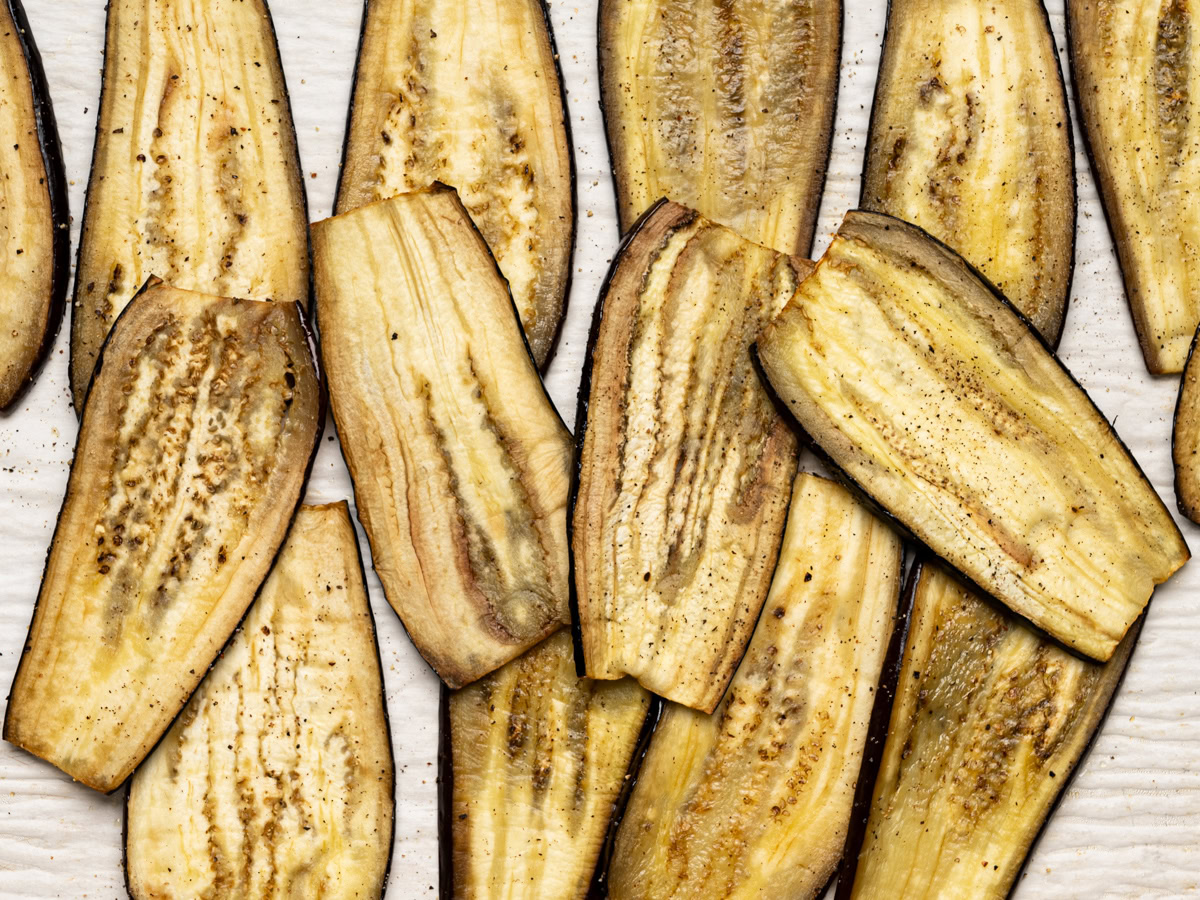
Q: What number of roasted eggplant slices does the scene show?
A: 15